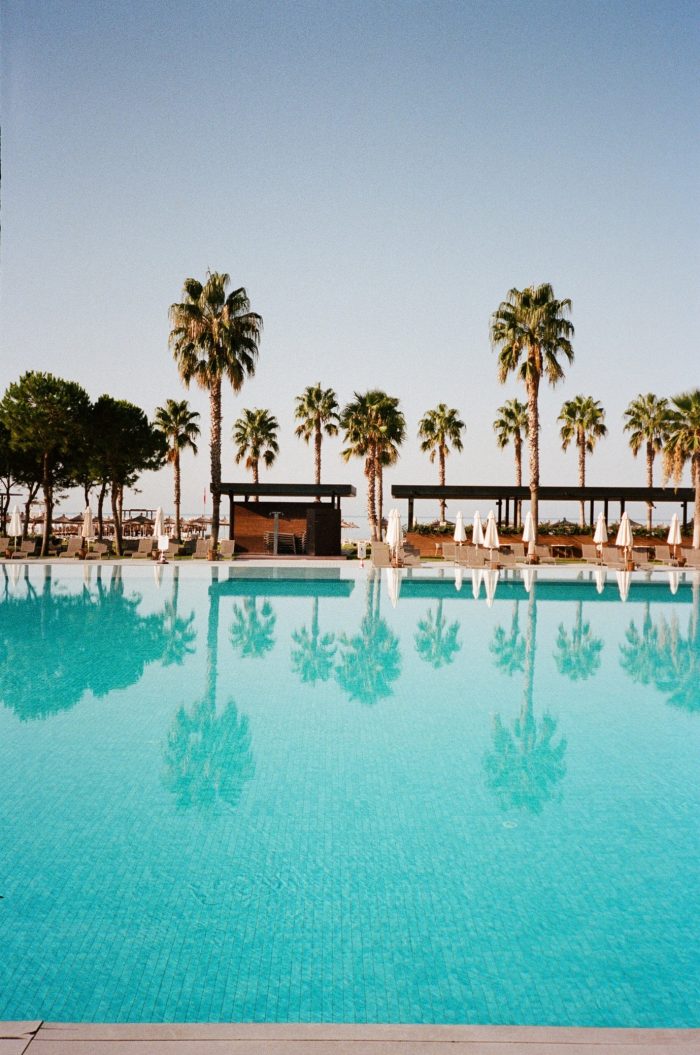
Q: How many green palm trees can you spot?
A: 12